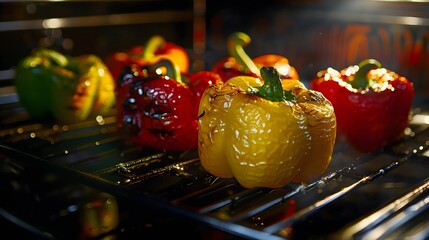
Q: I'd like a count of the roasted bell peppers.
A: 6